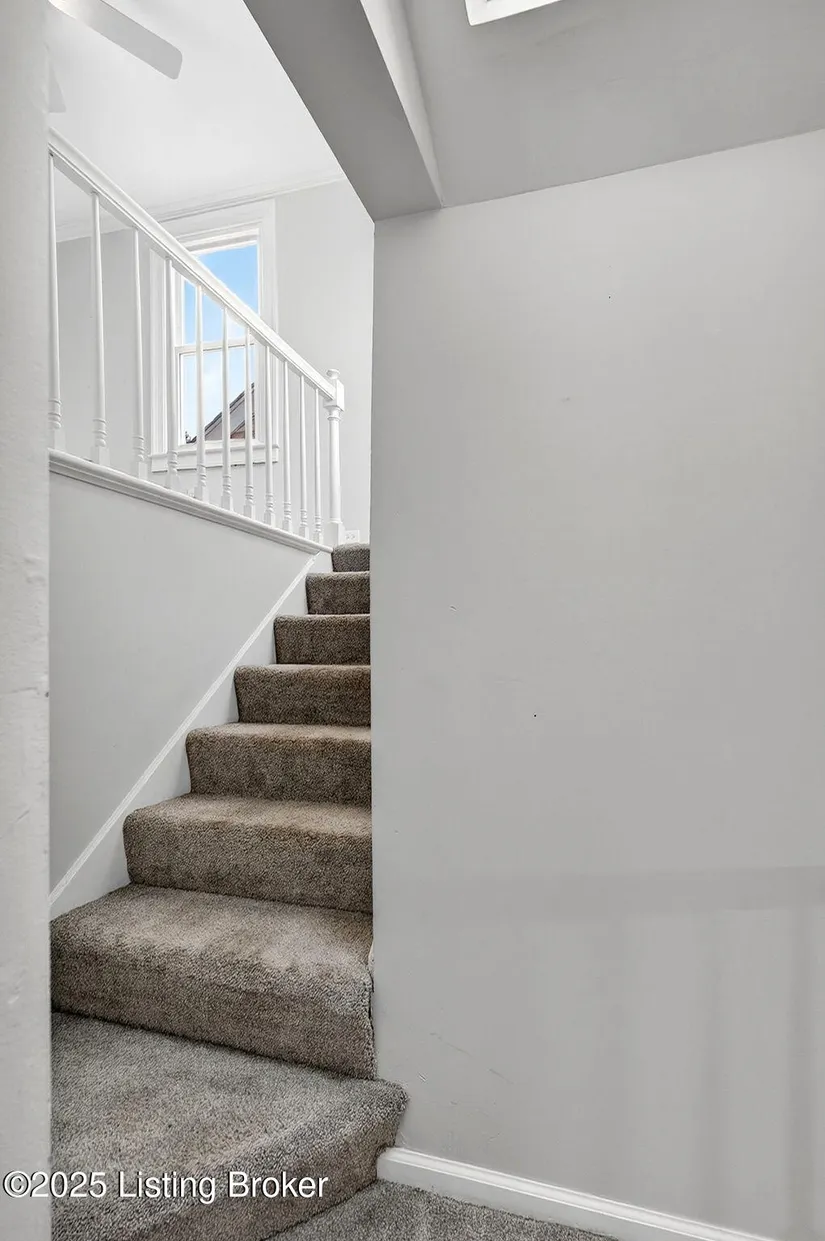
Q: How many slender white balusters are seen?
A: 11